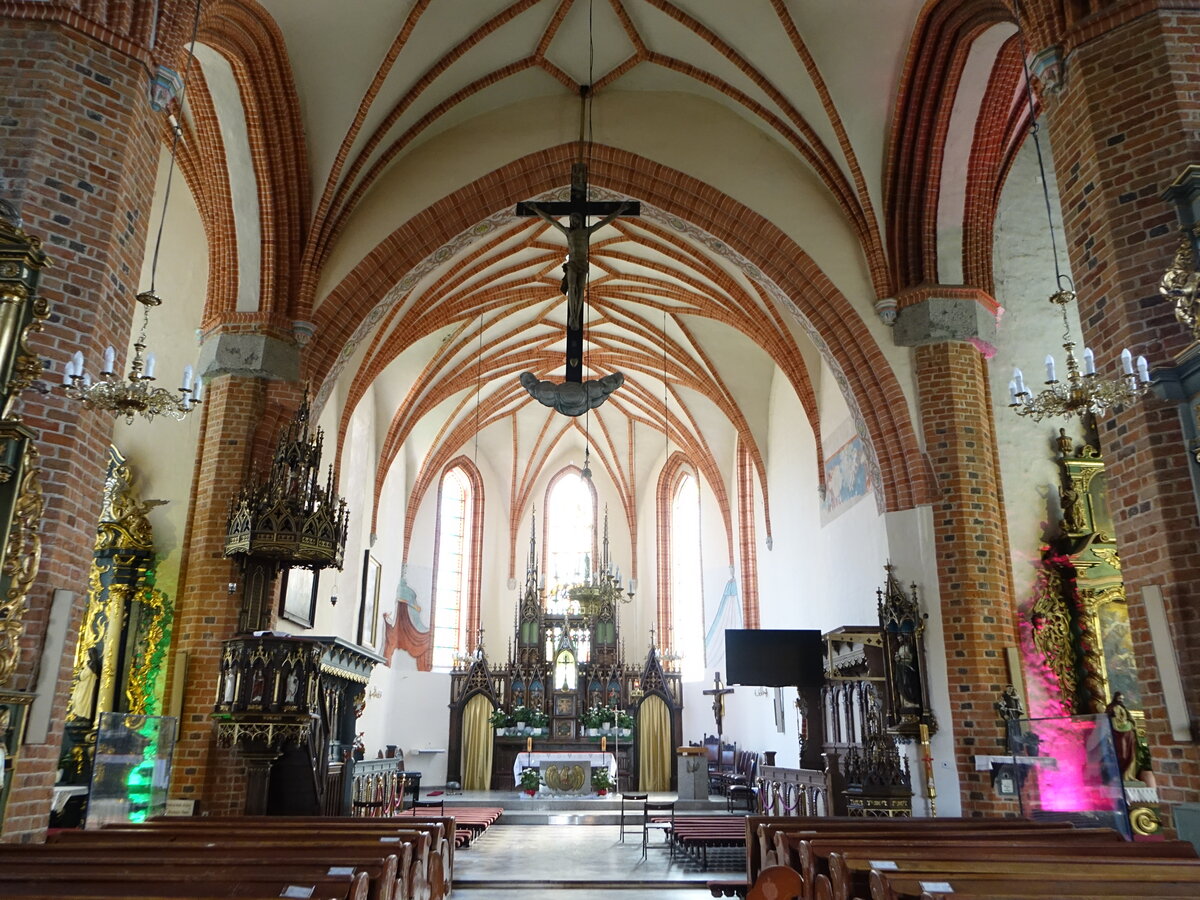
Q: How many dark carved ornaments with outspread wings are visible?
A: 1